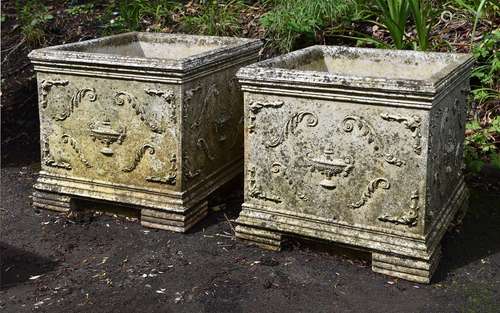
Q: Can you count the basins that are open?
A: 2